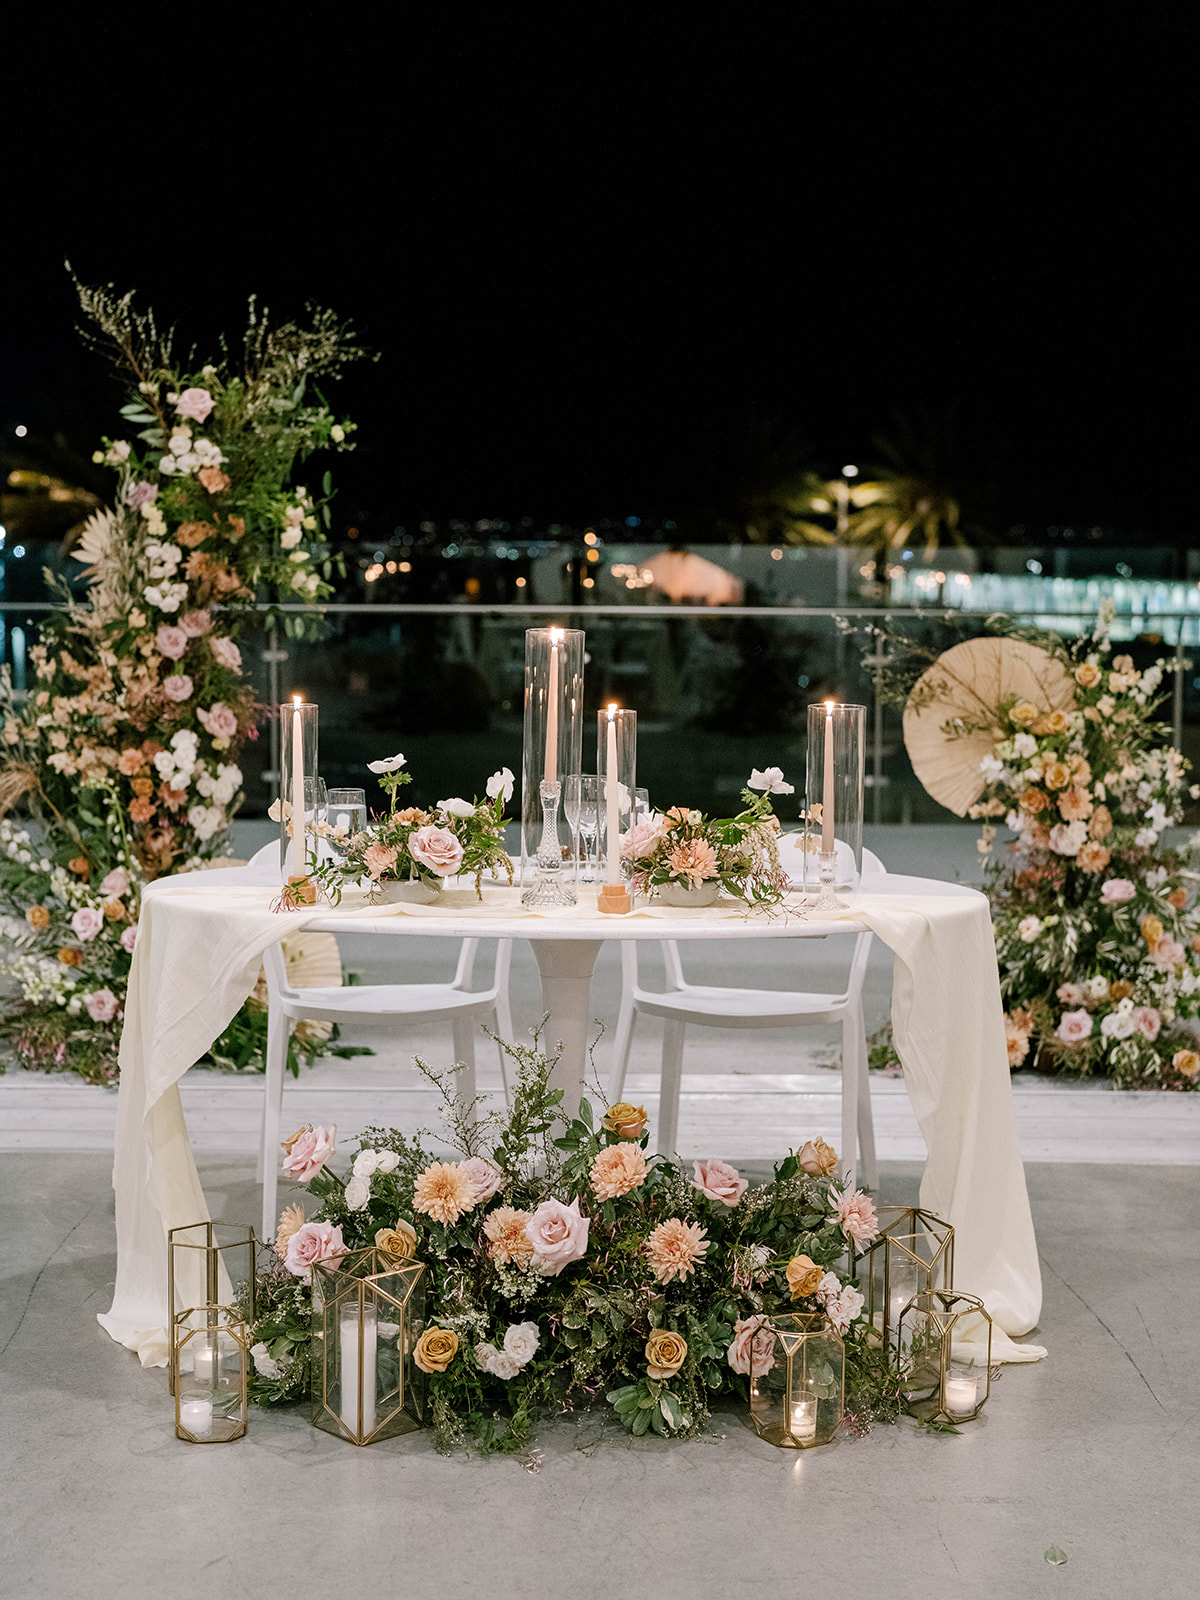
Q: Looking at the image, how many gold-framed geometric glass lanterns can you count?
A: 6